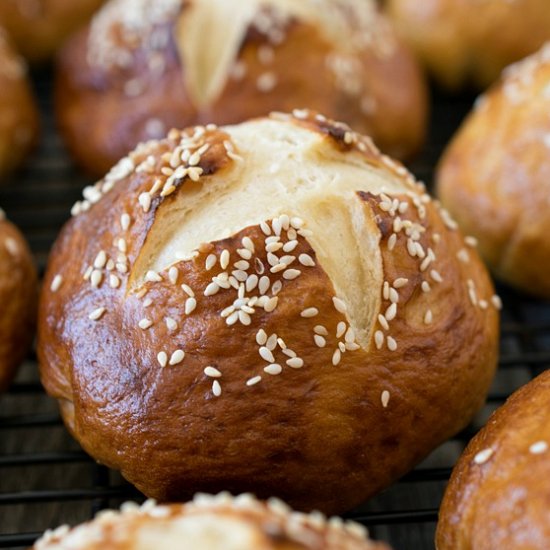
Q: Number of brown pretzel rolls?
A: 9